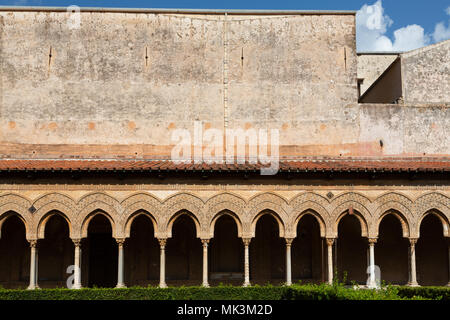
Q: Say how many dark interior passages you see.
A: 11